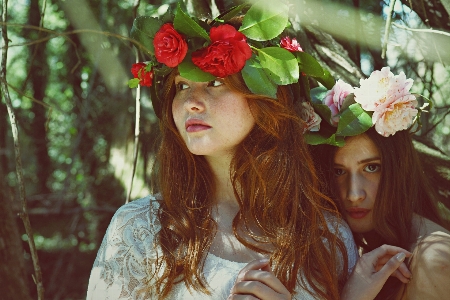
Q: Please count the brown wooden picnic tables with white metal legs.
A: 0